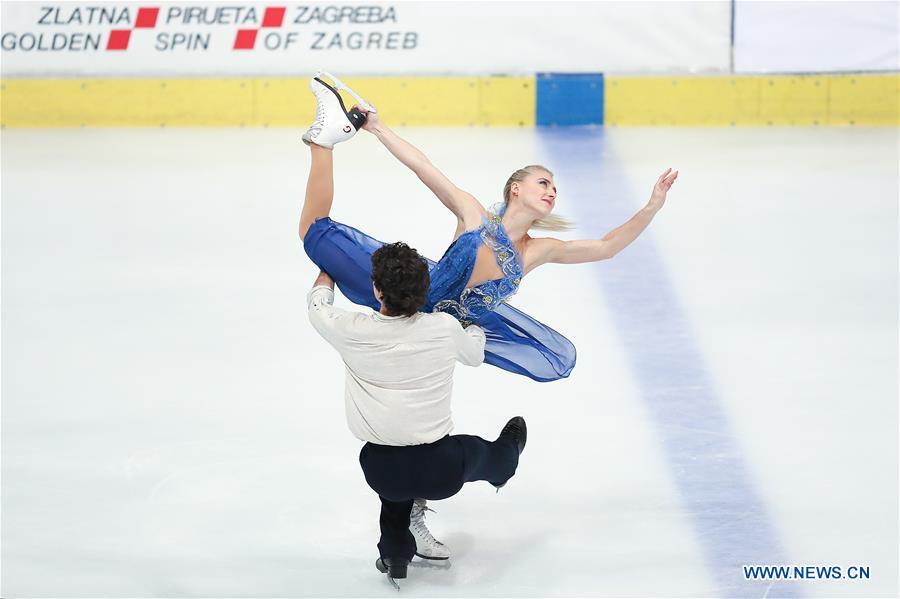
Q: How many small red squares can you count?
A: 4